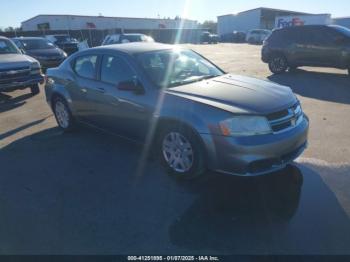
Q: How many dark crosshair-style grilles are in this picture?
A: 1